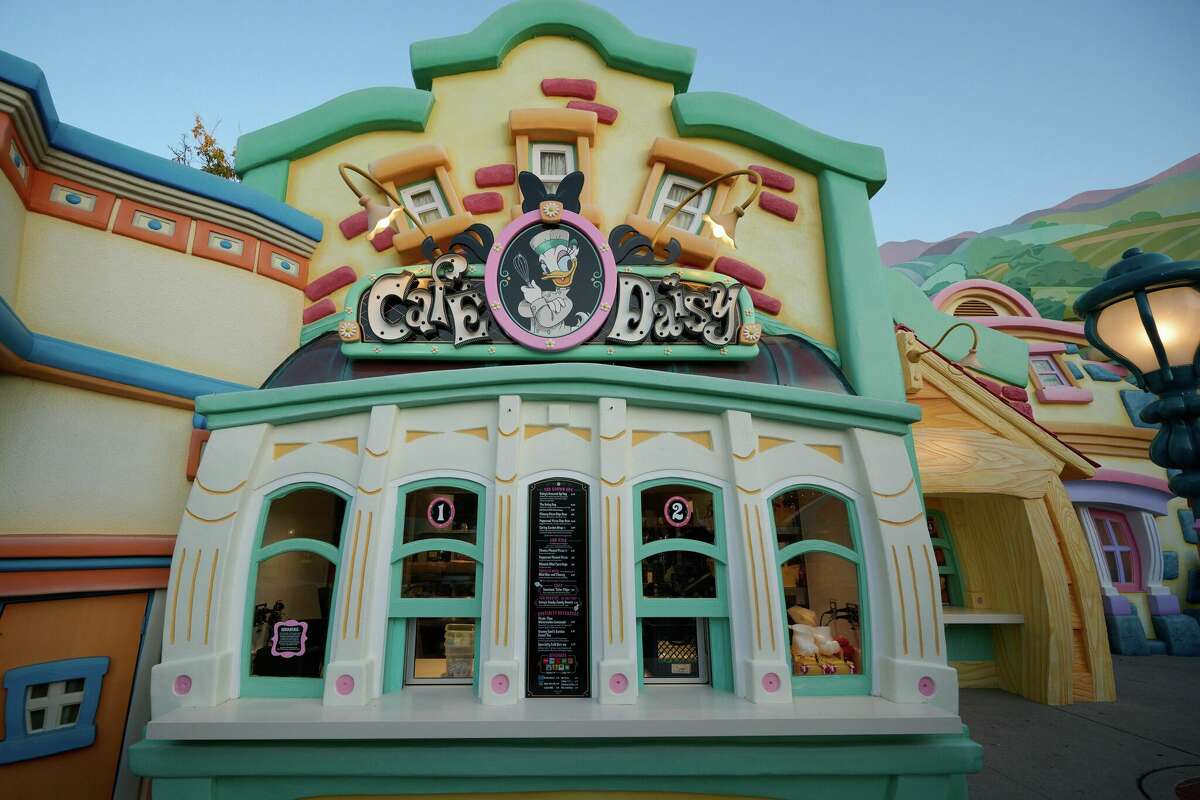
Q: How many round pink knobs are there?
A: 6